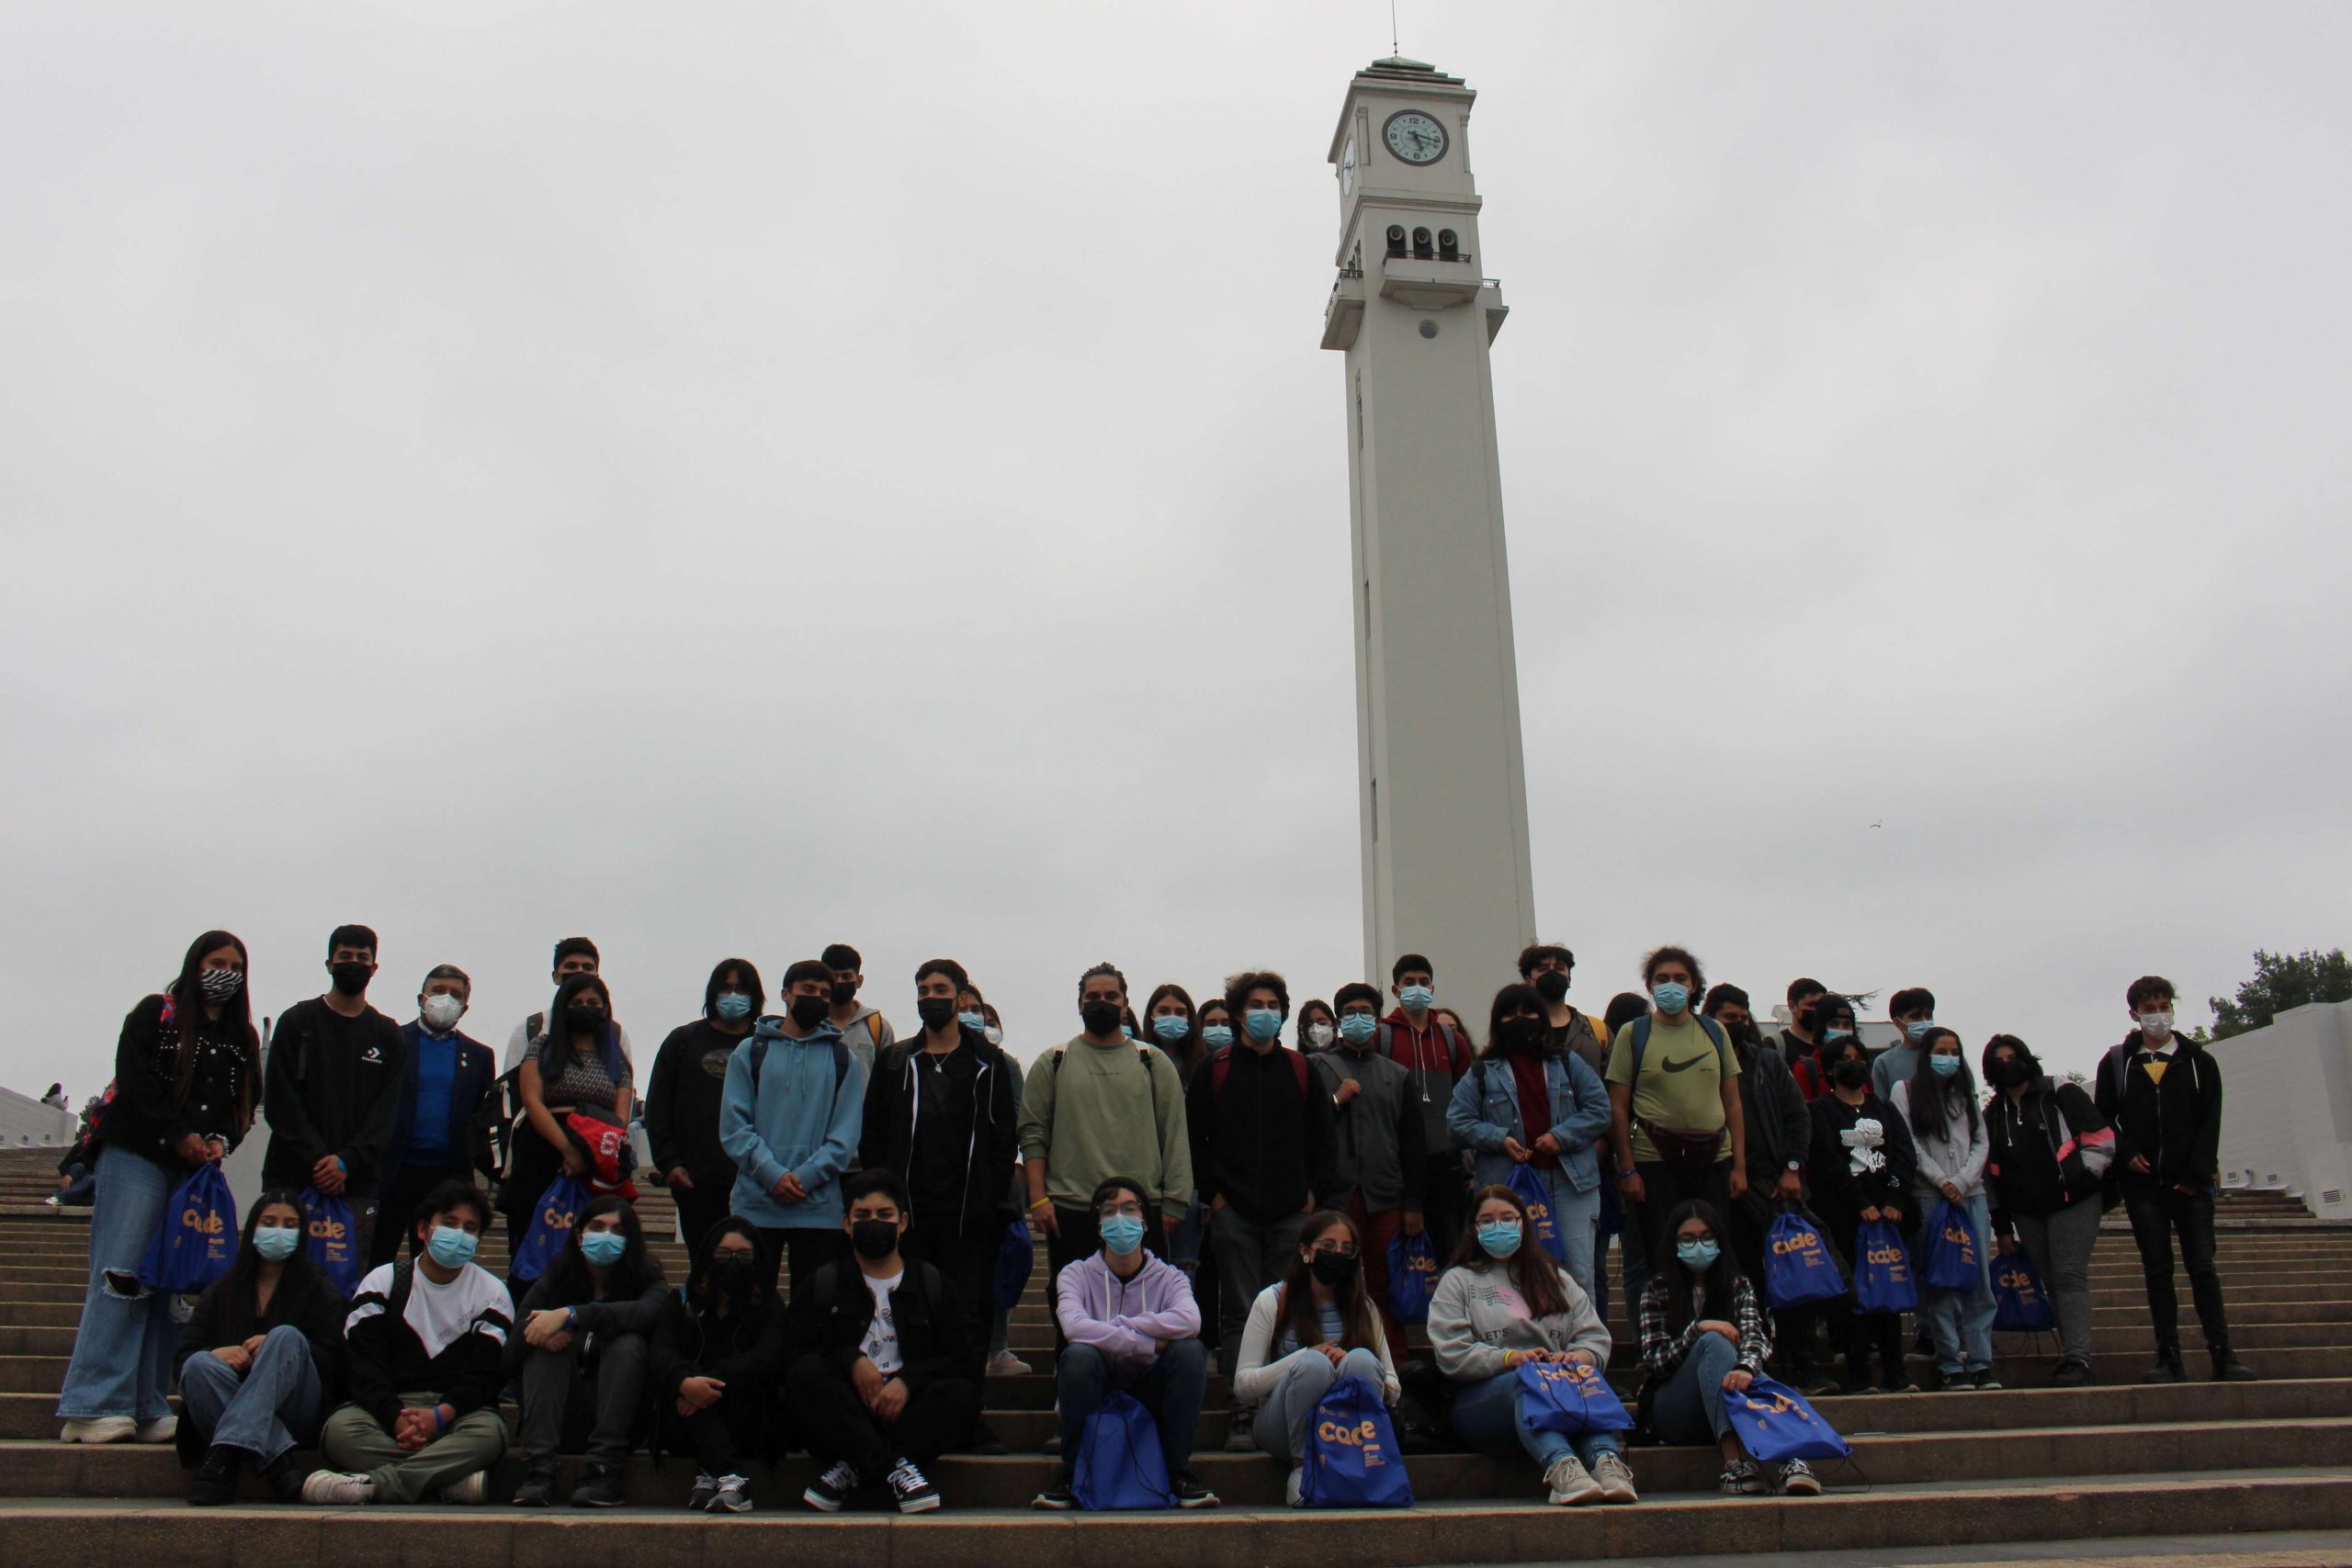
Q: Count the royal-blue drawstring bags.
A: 14